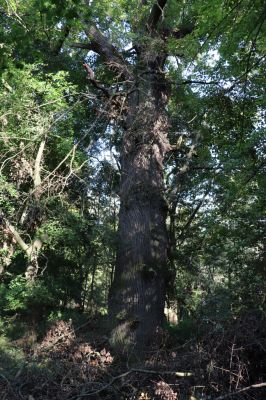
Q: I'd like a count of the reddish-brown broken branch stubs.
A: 1